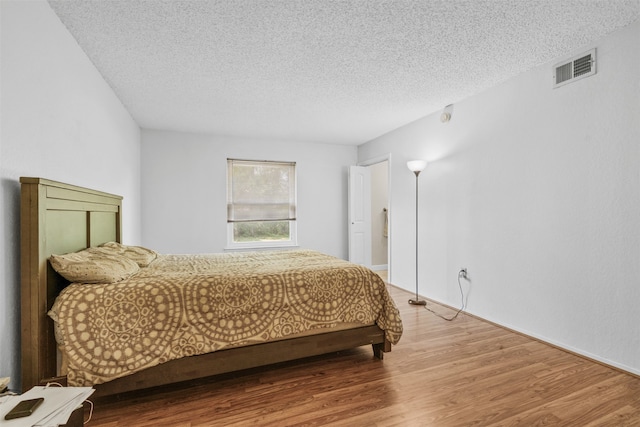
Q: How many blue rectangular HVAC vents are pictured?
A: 0